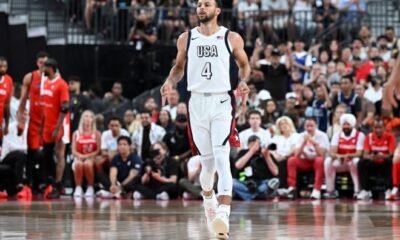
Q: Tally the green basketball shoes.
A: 0